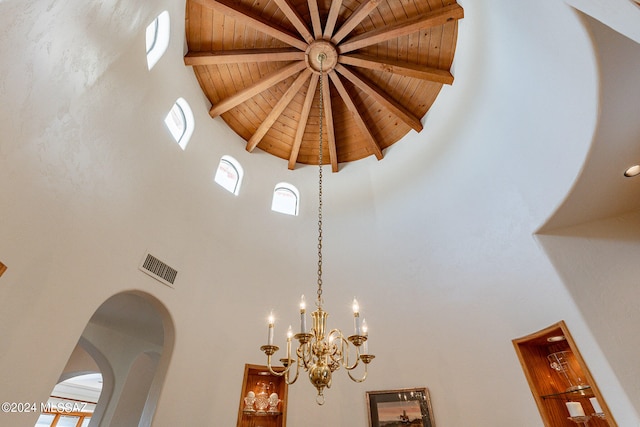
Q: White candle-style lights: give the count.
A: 6